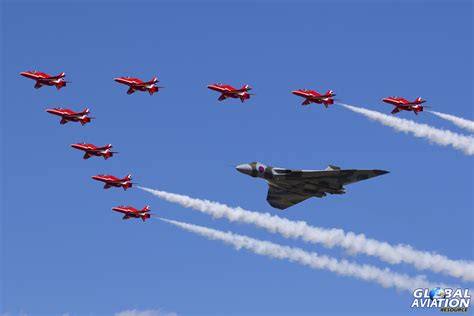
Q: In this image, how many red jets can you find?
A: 9